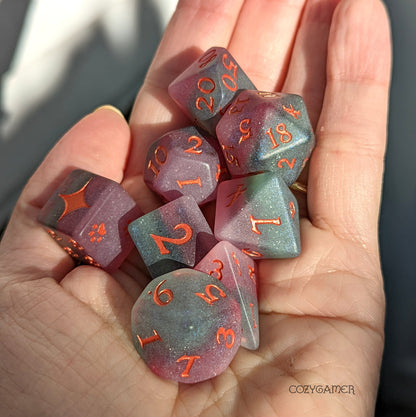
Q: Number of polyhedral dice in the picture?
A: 8